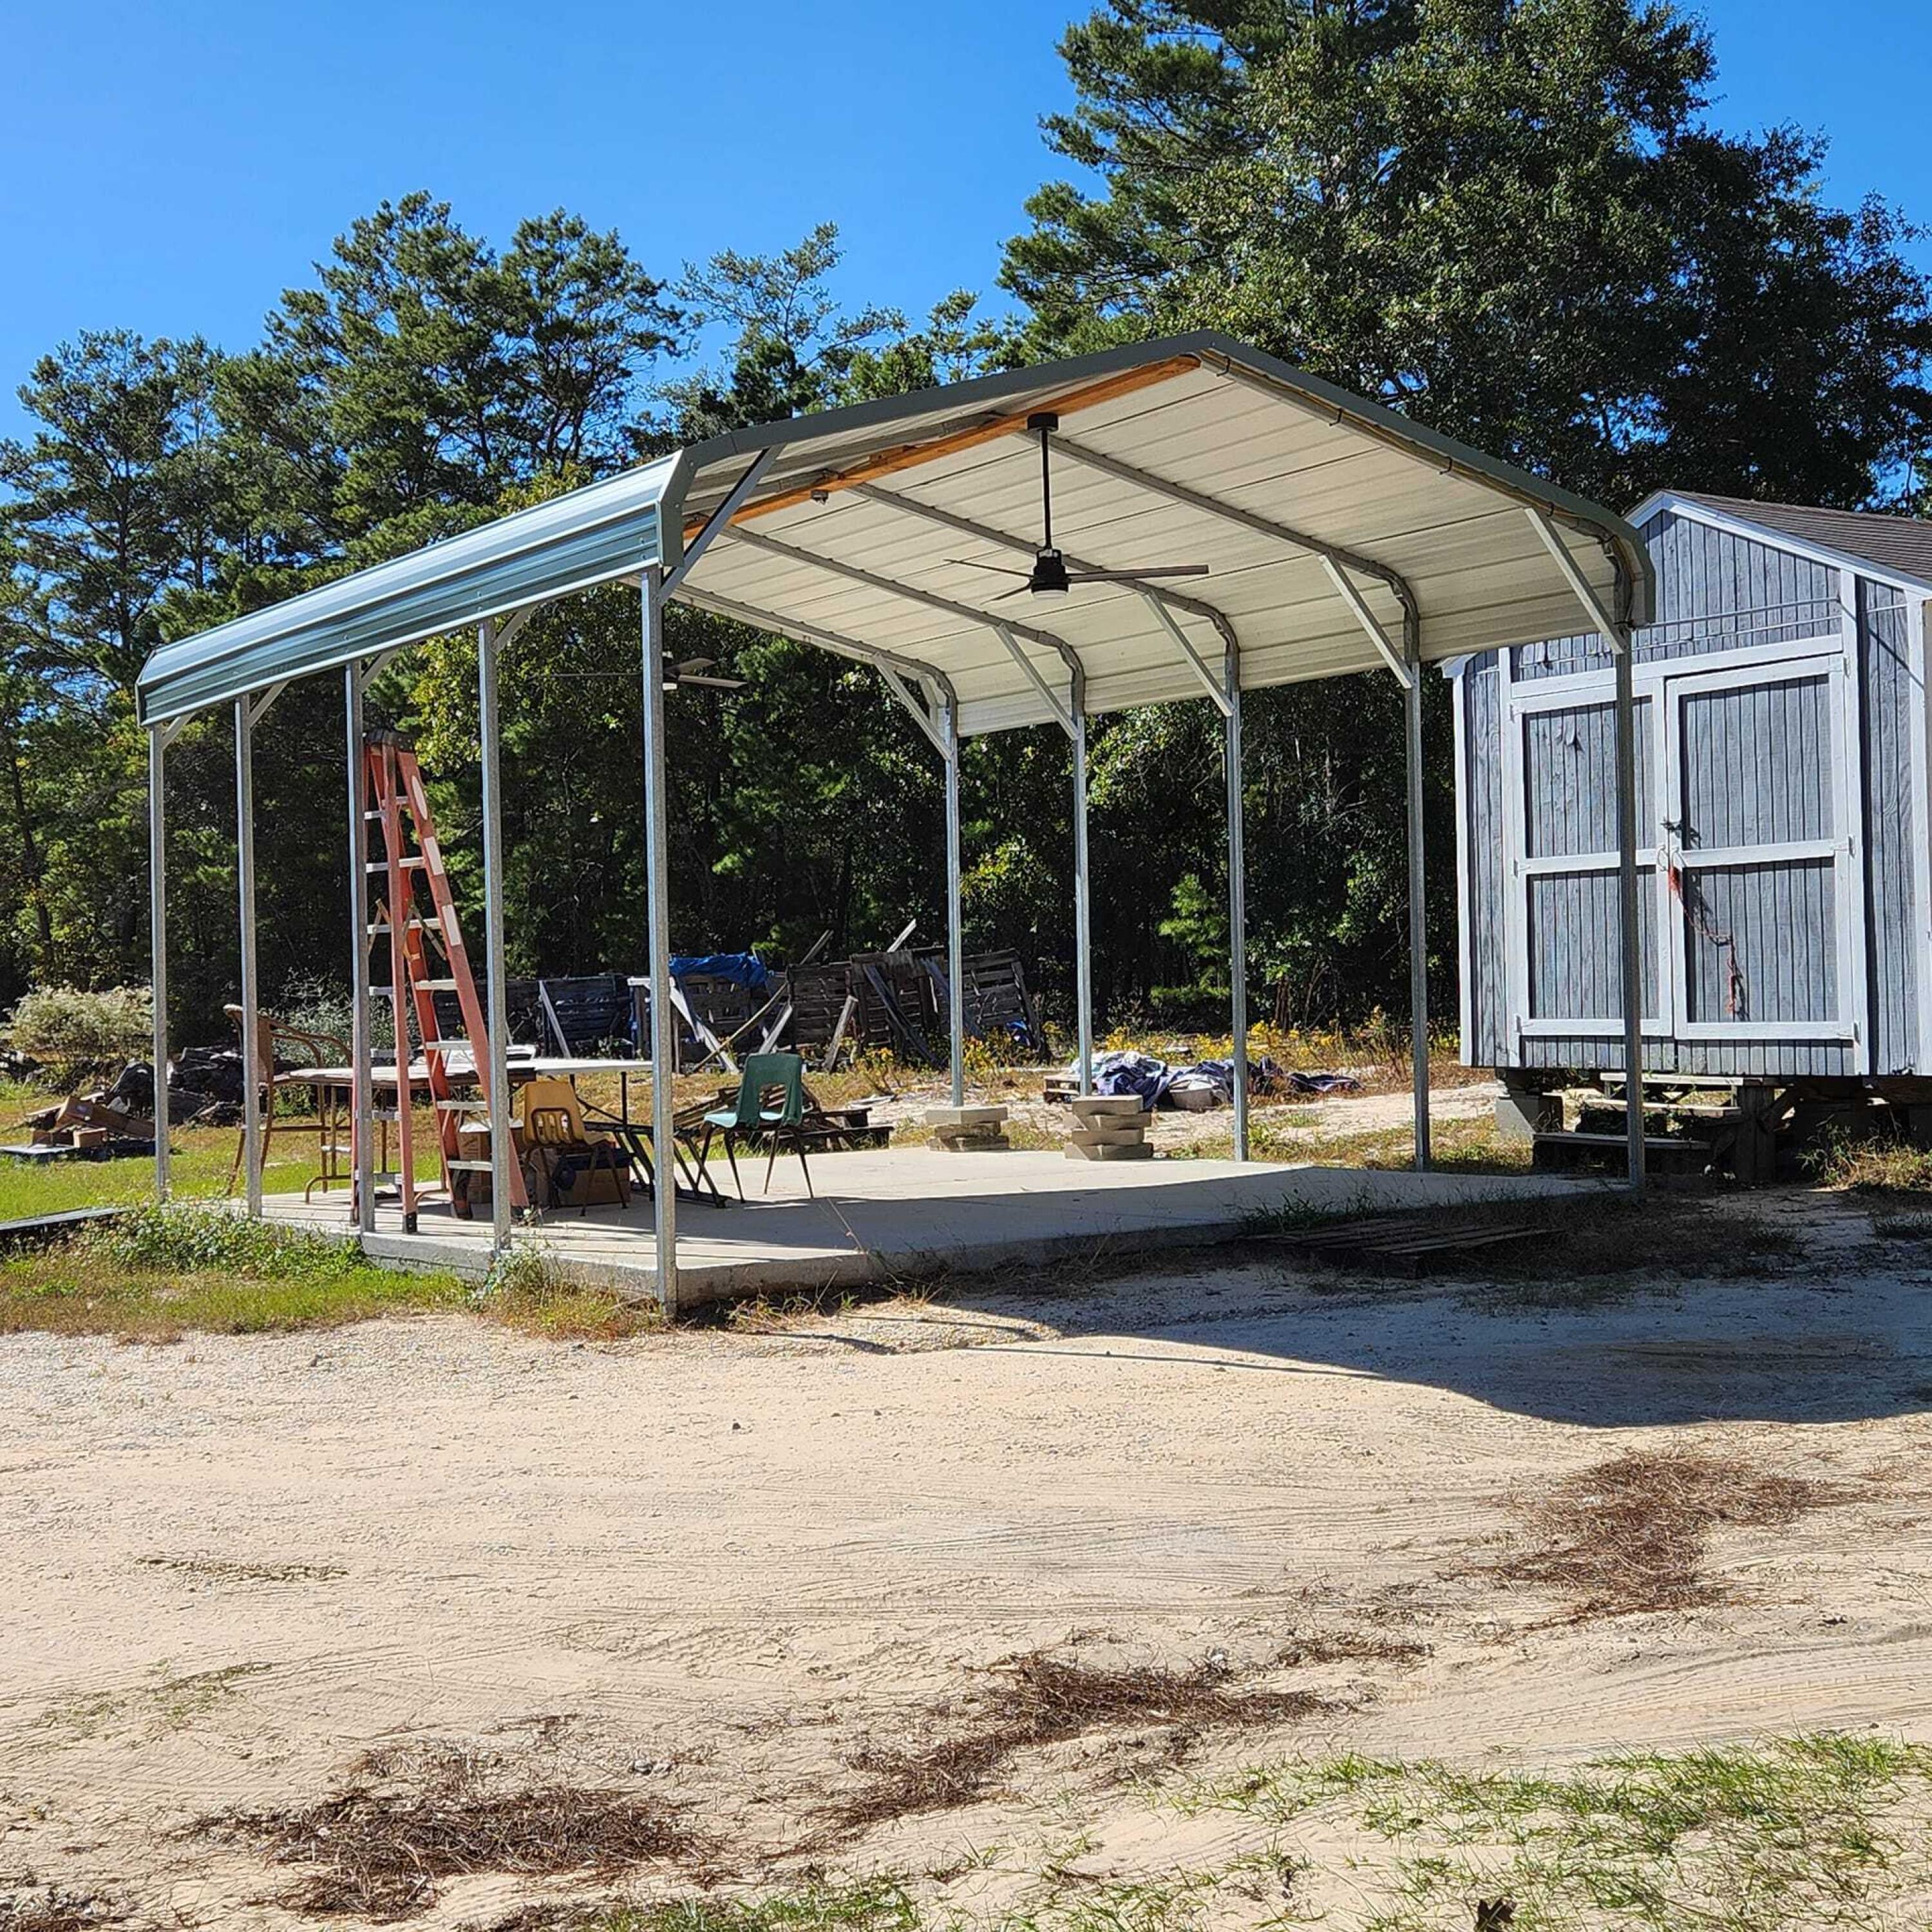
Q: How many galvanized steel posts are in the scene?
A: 10